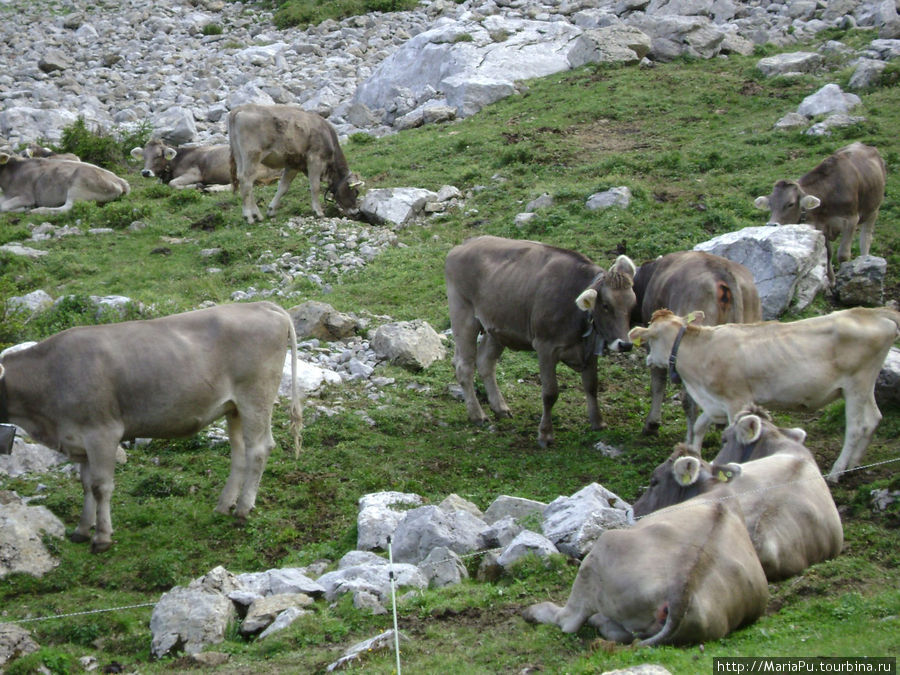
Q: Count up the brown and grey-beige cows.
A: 11